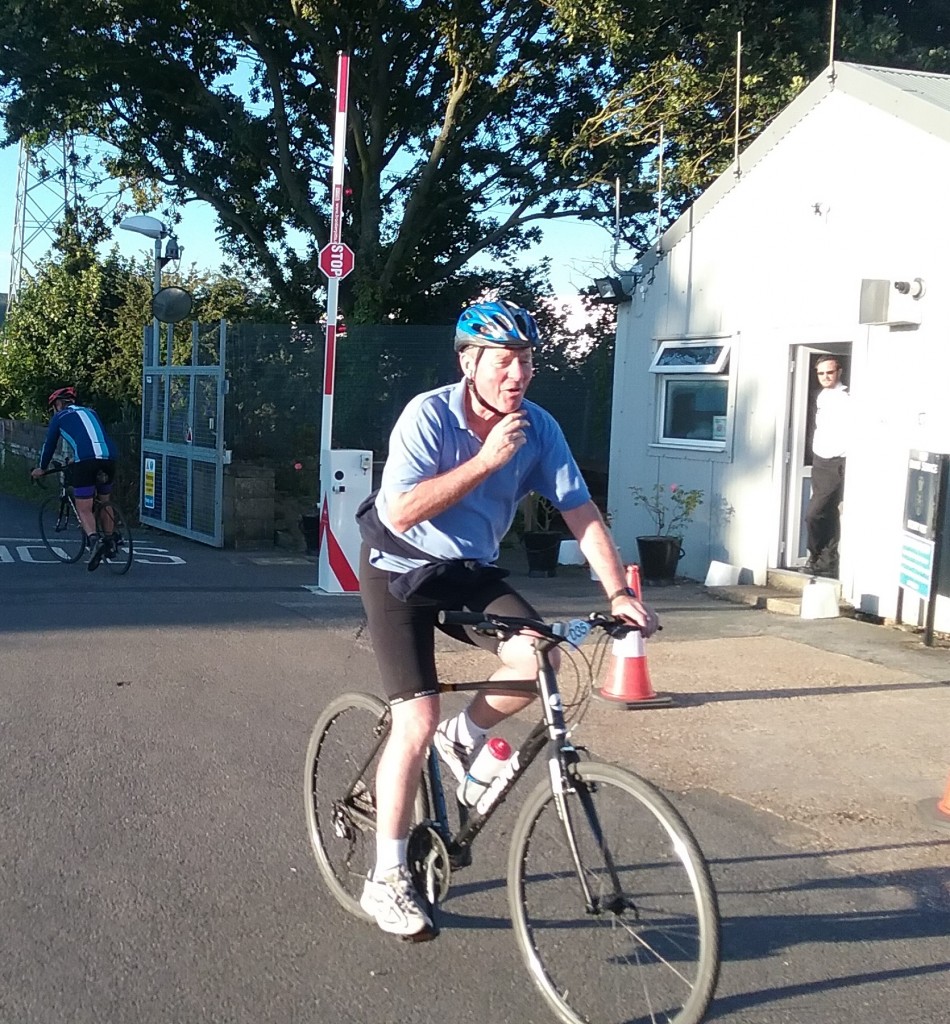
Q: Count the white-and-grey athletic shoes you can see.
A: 2